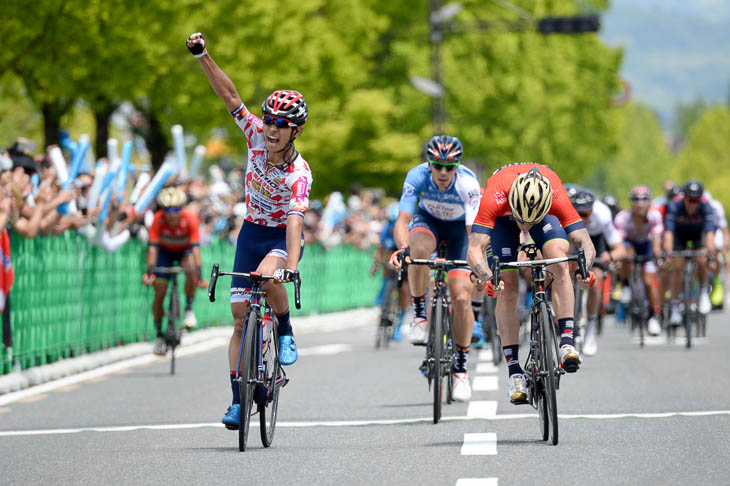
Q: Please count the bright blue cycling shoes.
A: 2